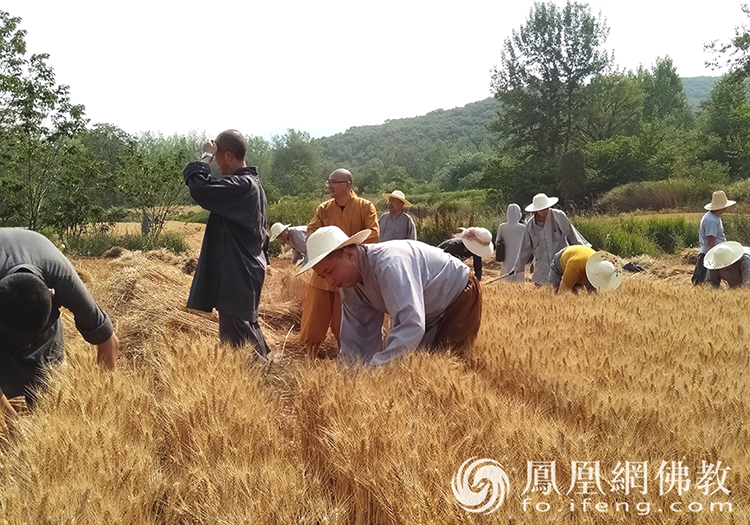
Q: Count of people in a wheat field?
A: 12